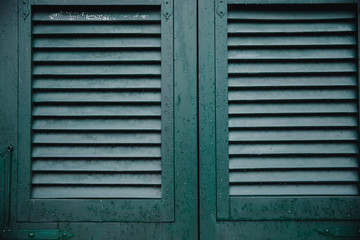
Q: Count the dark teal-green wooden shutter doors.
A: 2